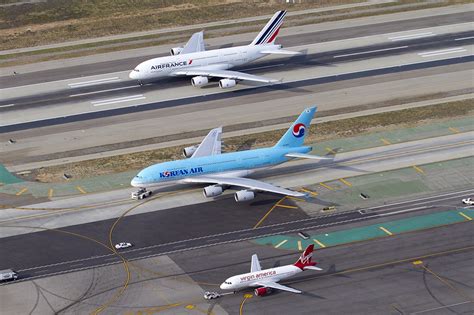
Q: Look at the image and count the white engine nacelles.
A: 6